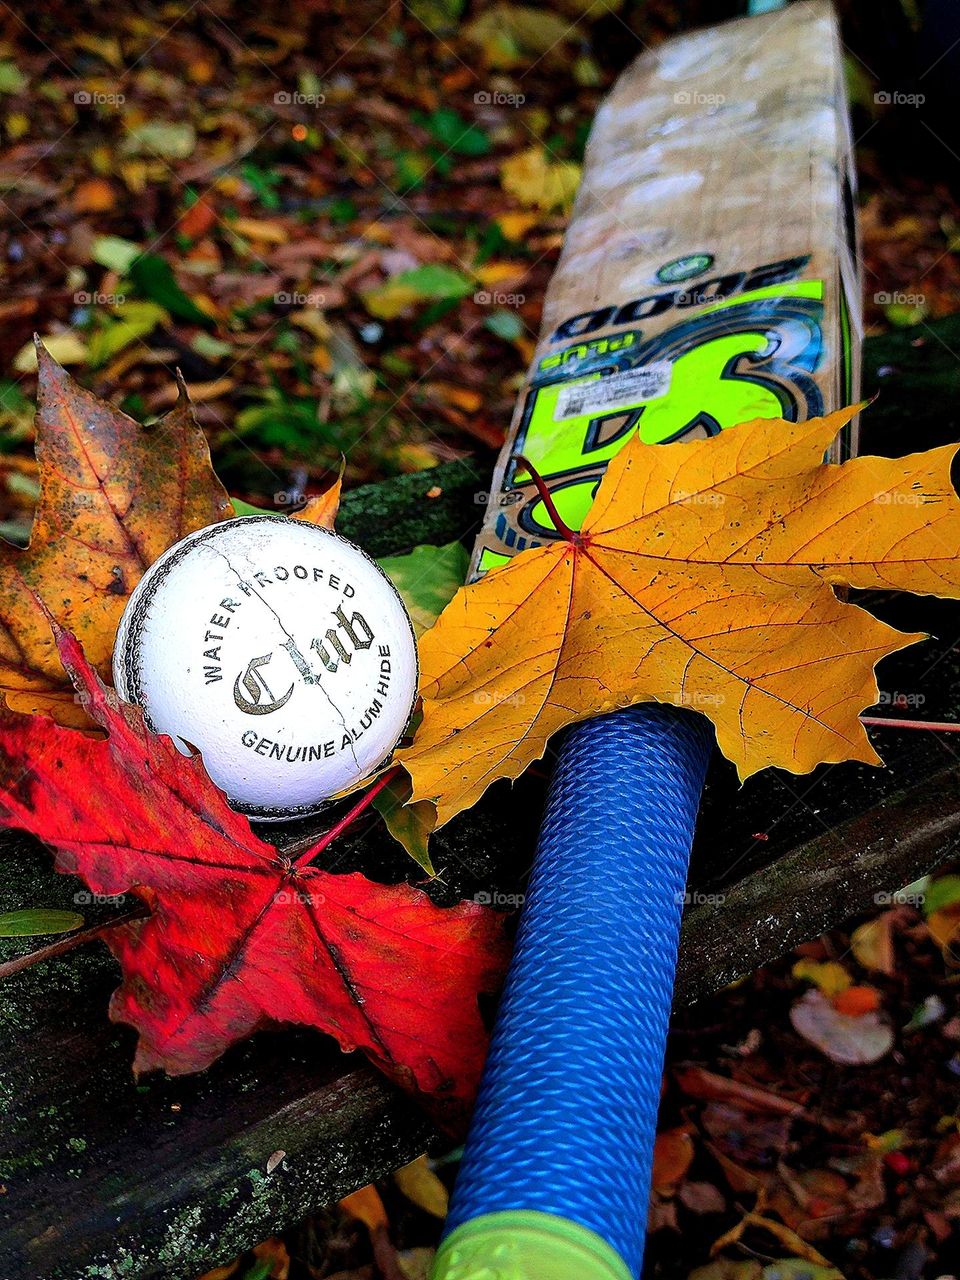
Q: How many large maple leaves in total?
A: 3